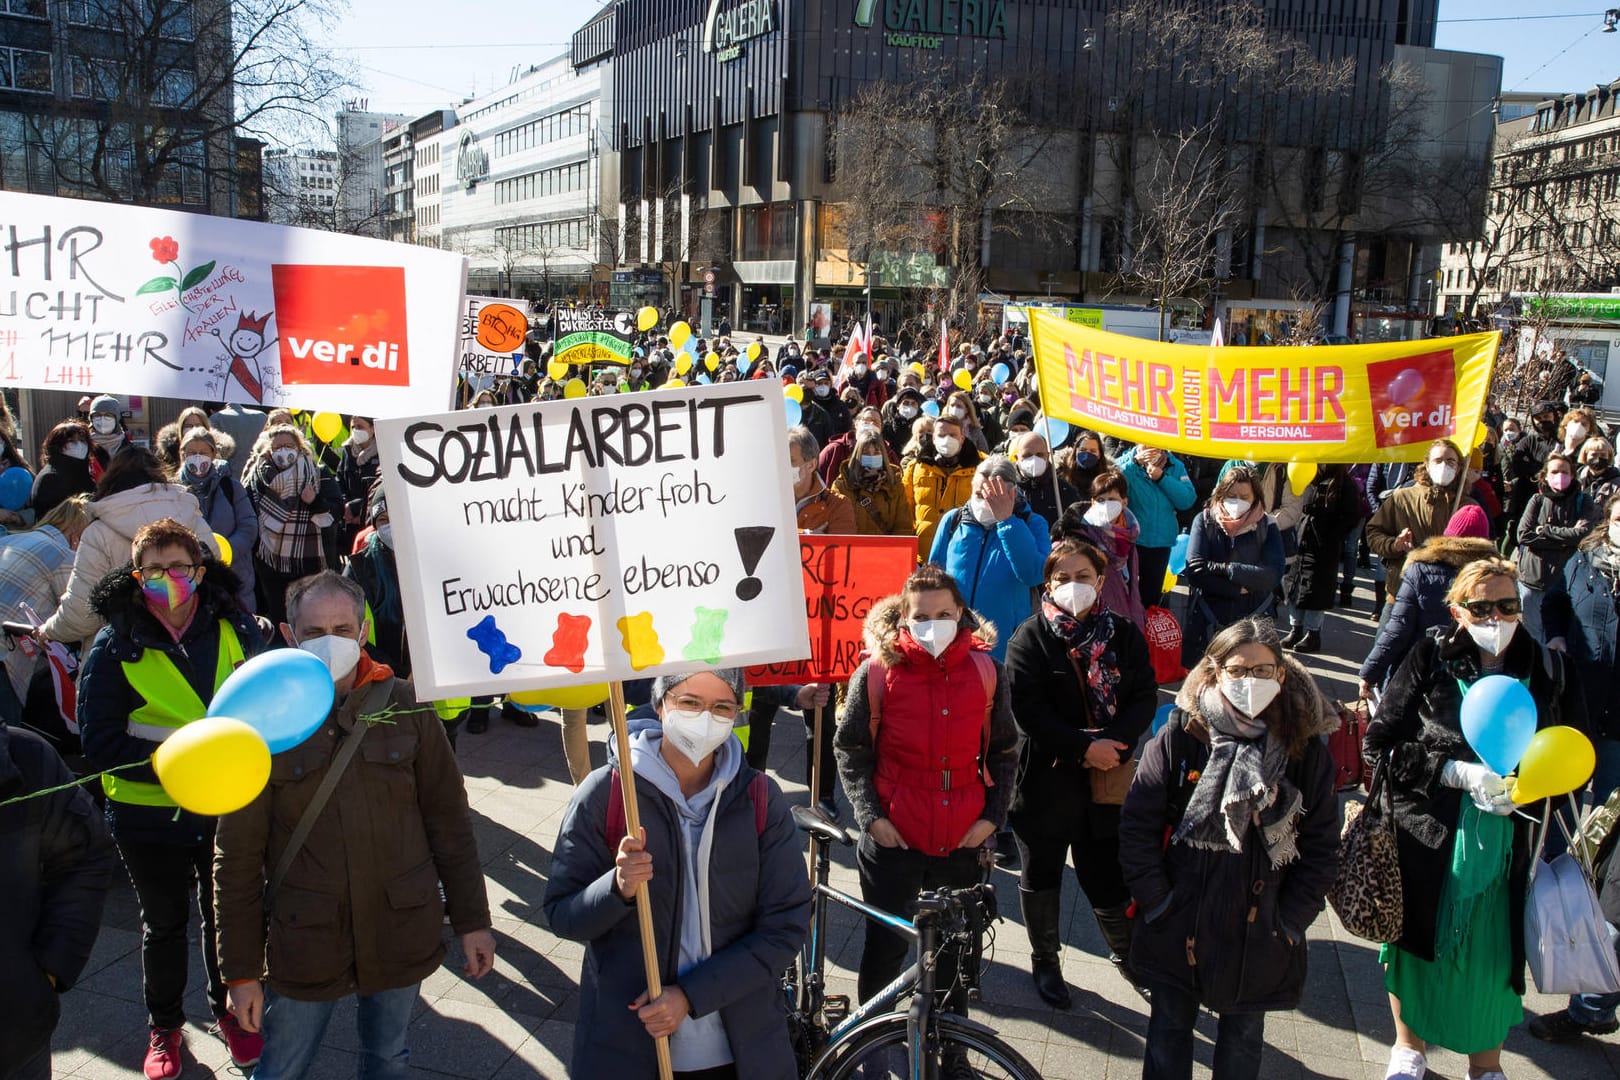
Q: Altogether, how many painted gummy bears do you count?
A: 4